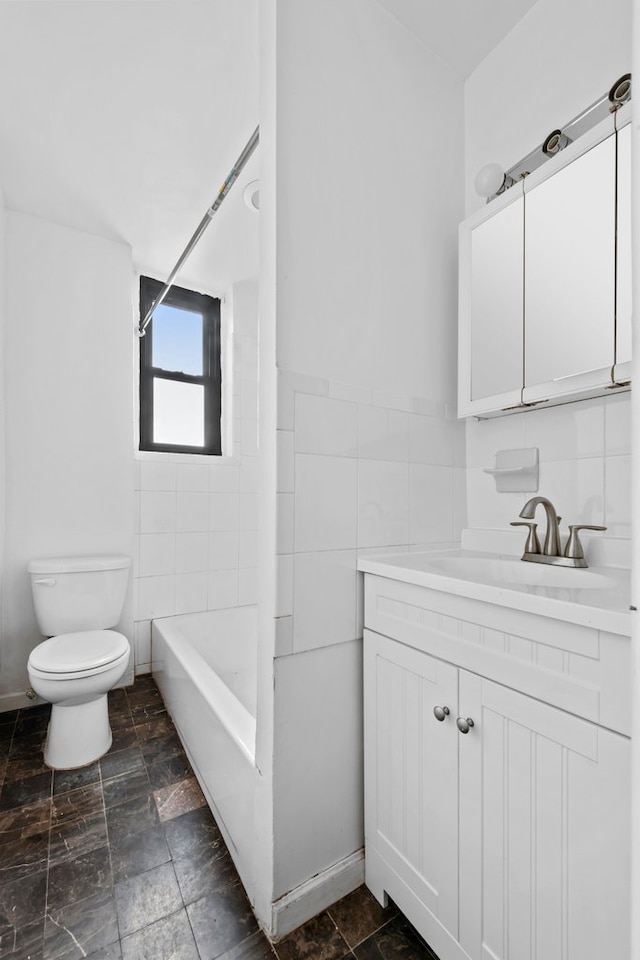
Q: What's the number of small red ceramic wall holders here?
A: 0